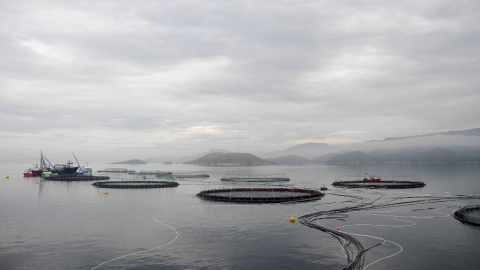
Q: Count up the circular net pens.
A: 9